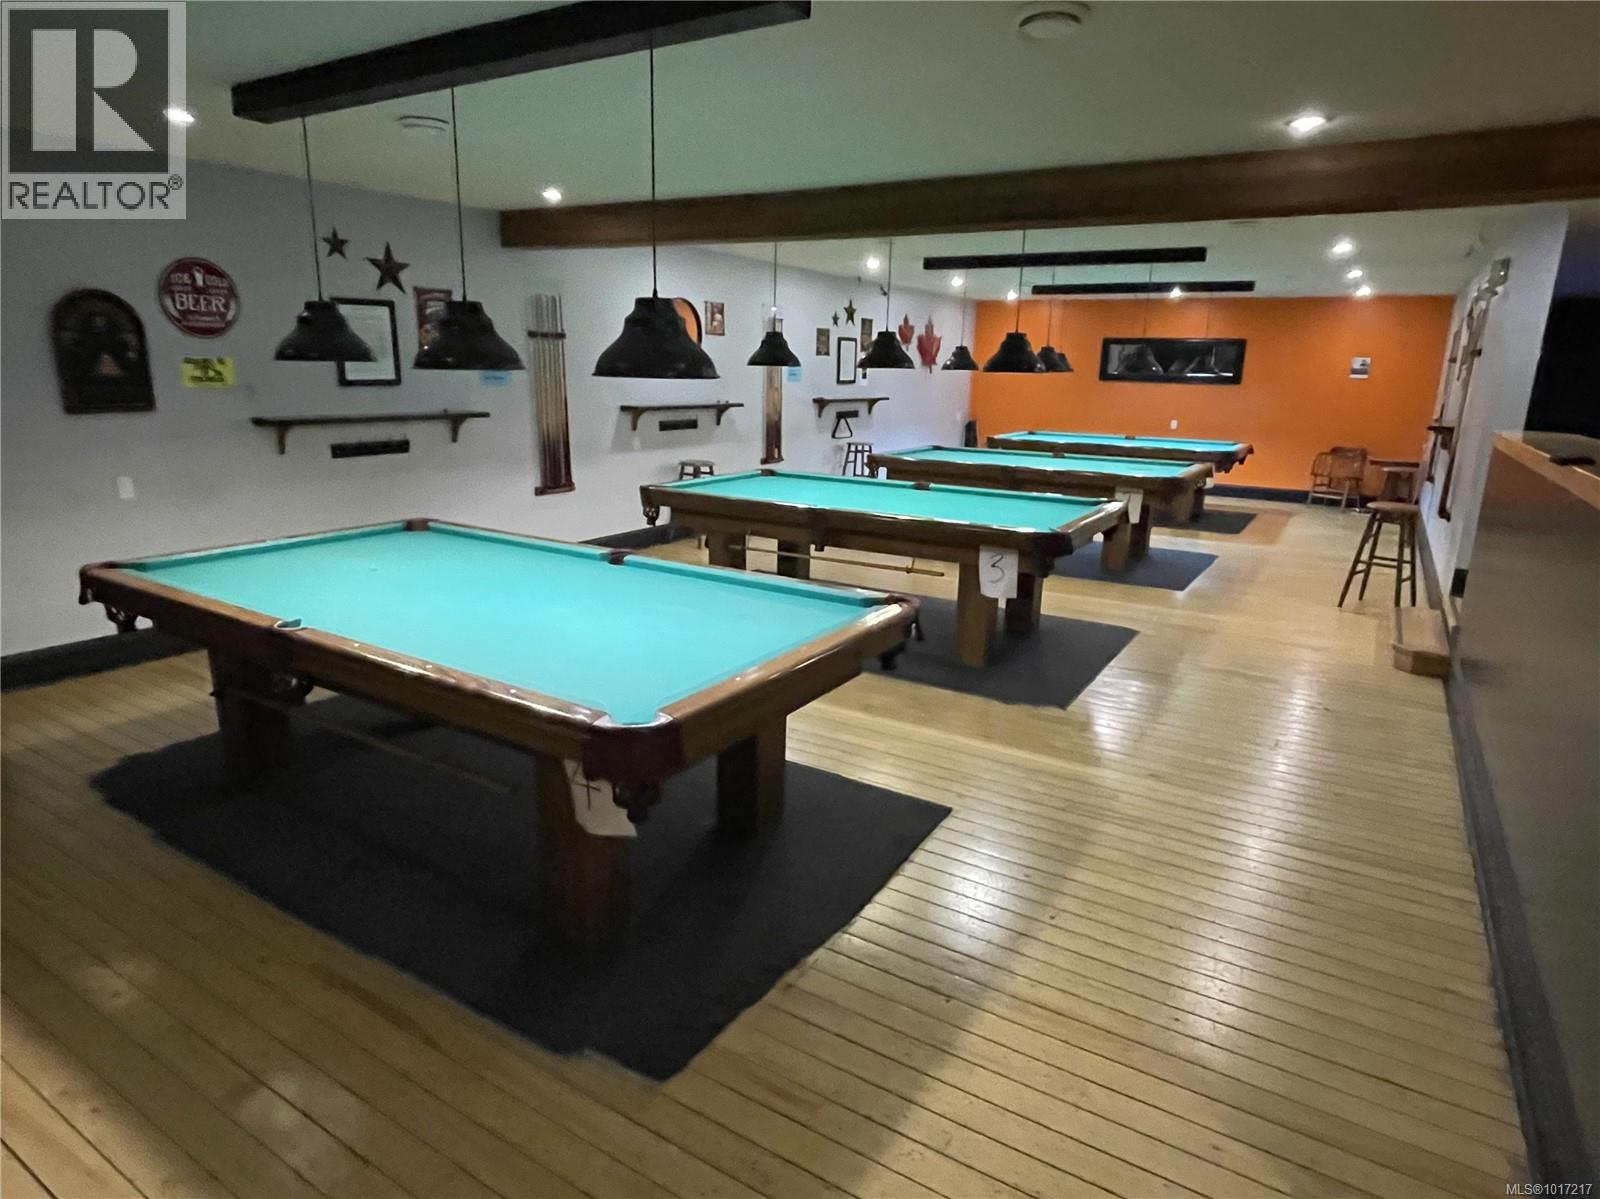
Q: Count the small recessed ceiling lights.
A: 10